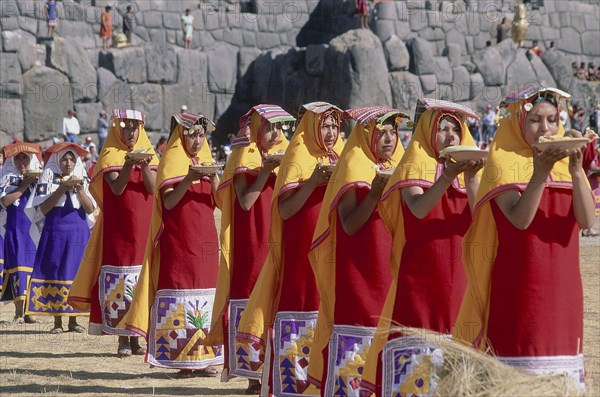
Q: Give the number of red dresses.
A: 7